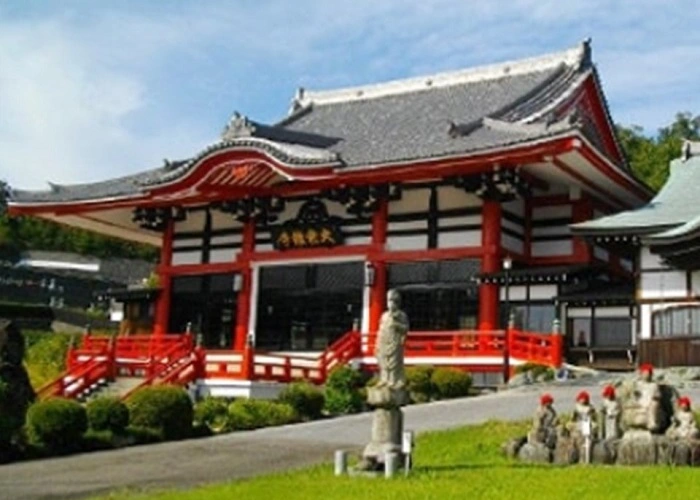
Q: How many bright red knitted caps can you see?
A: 5